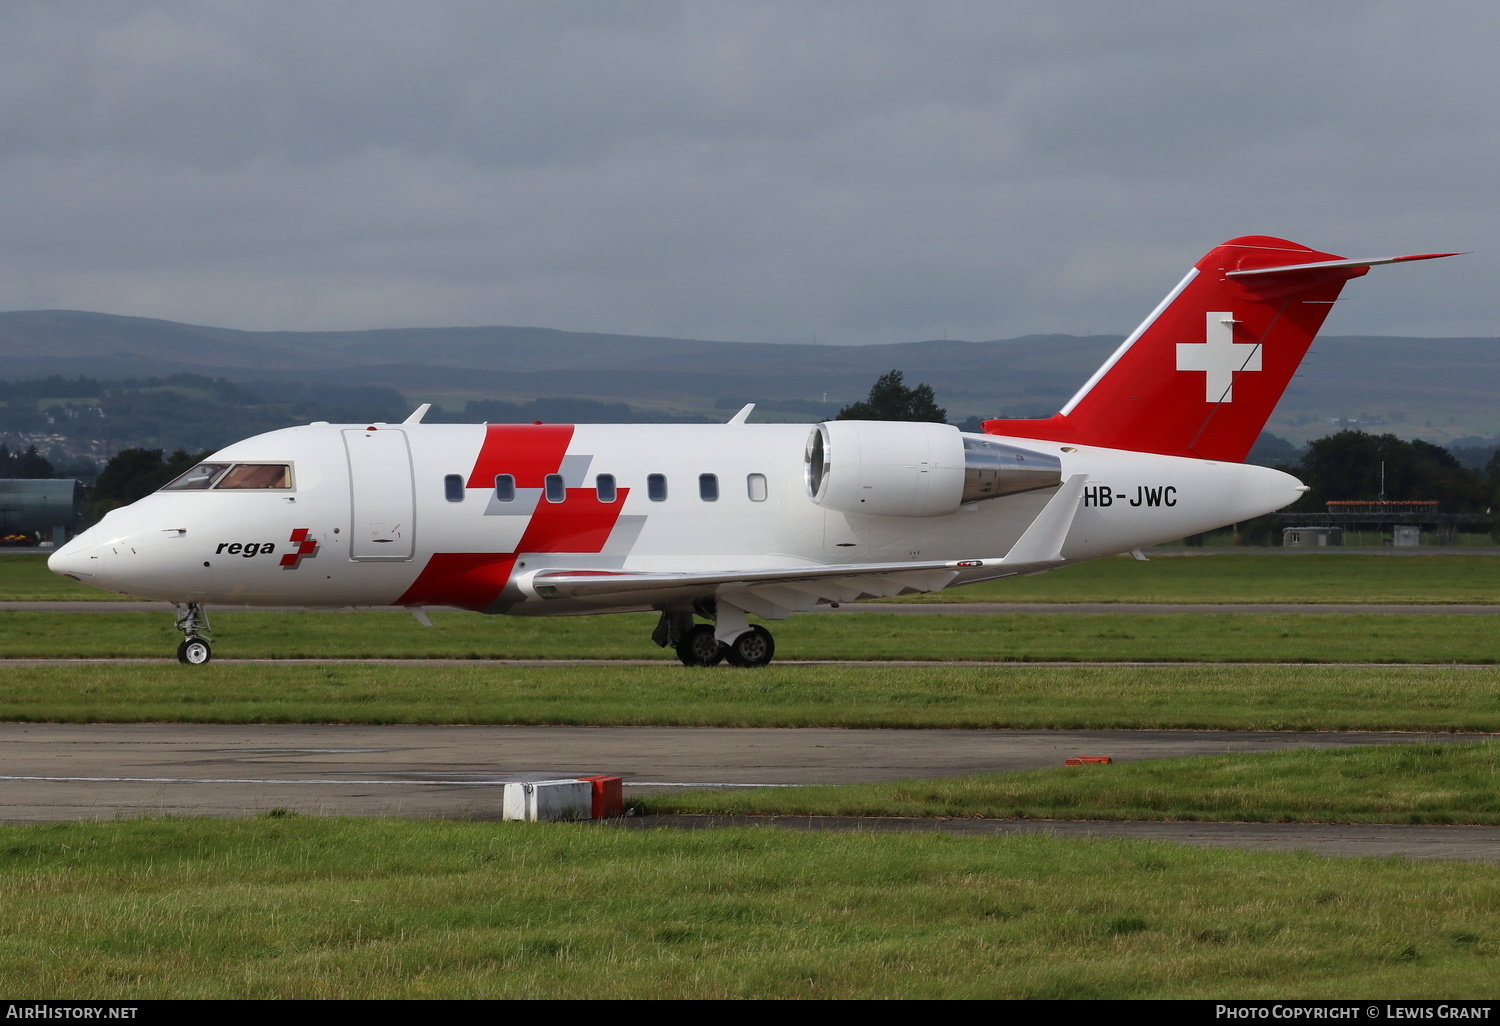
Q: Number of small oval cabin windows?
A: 7